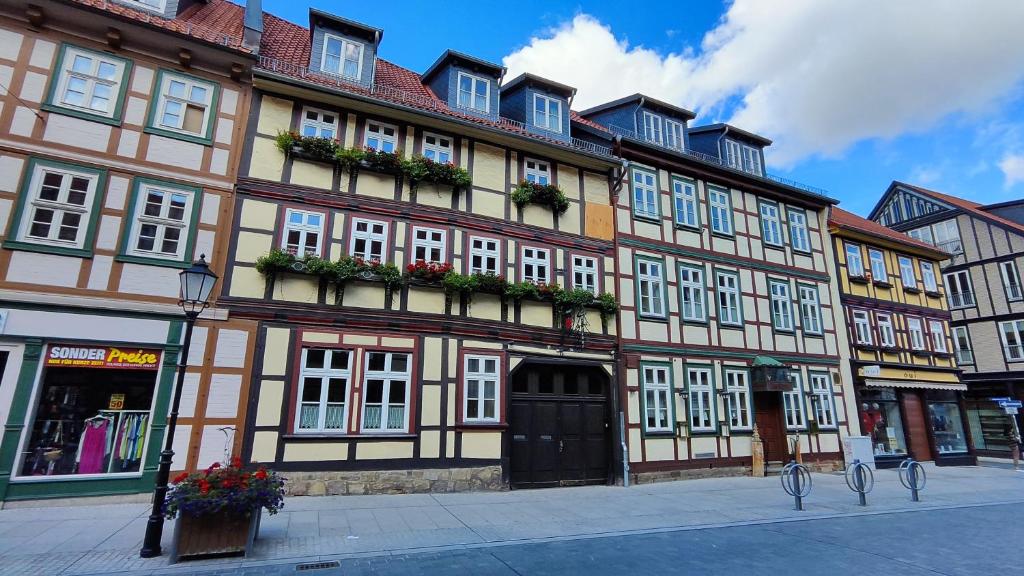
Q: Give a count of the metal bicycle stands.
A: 3